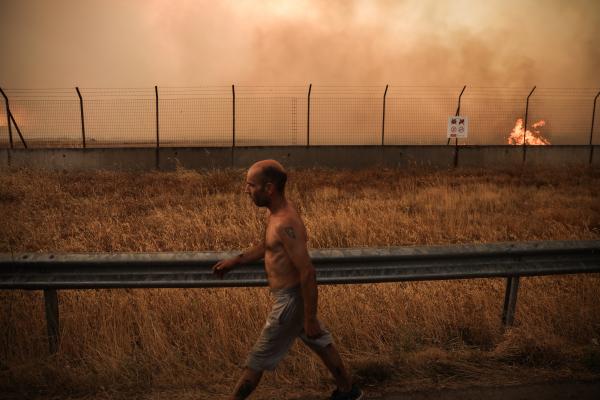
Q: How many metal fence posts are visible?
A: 9